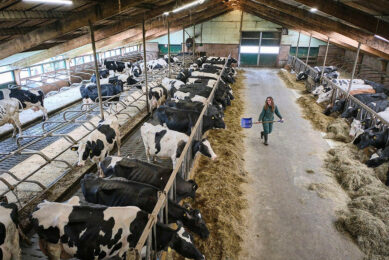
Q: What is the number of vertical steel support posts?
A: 9